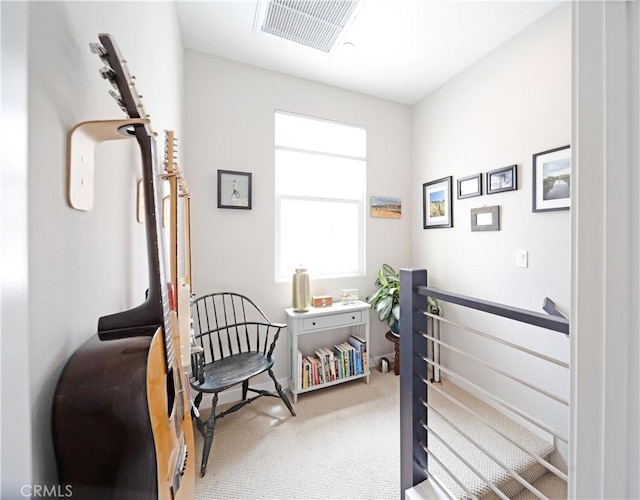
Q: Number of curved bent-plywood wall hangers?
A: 3